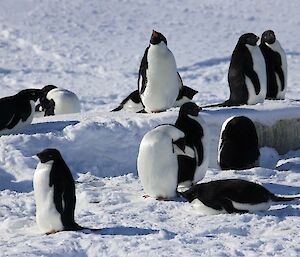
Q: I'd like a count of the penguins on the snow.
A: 11